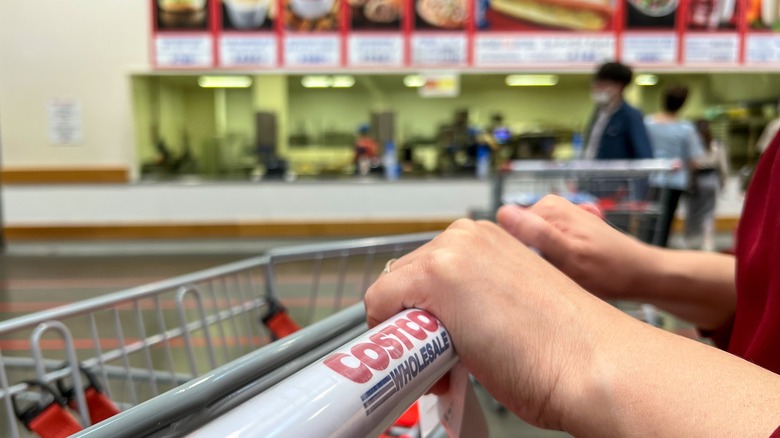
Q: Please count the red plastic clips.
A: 3